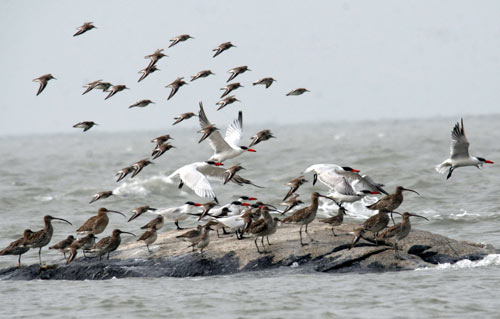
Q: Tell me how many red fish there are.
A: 0